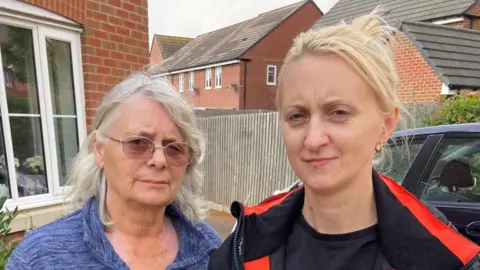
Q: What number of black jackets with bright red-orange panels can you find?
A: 1